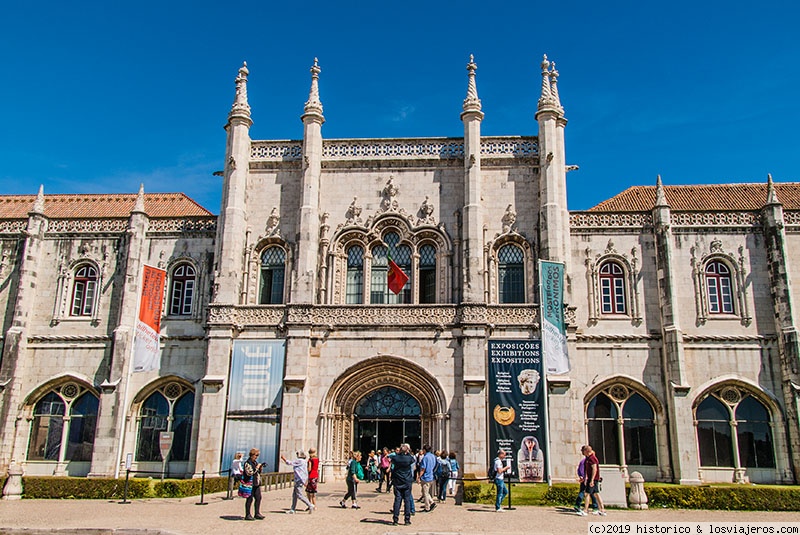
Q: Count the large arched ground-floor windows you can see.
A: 4